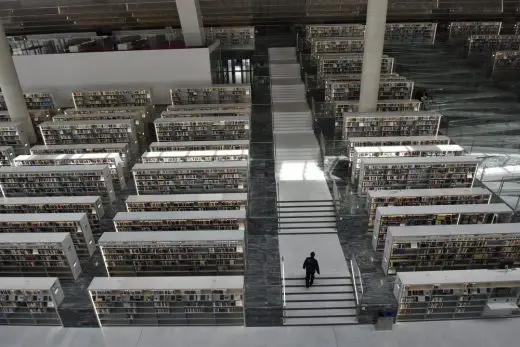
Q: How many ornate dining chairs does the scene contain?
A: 0